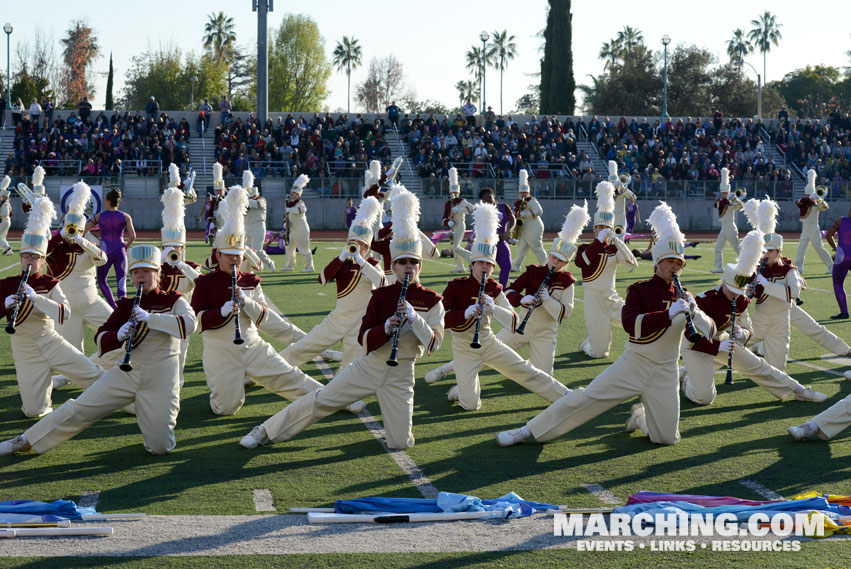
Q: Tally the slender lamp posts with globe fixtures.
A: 3